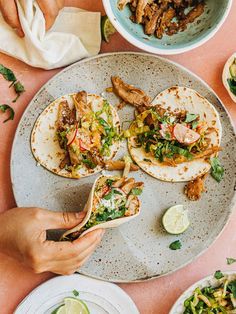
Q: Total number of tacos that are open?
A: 2